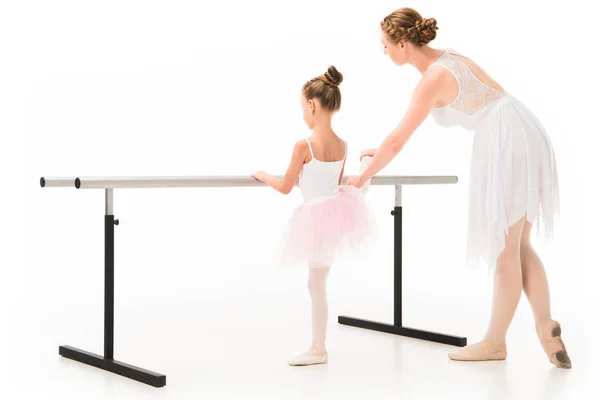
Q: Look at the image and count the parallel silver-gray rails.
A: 2